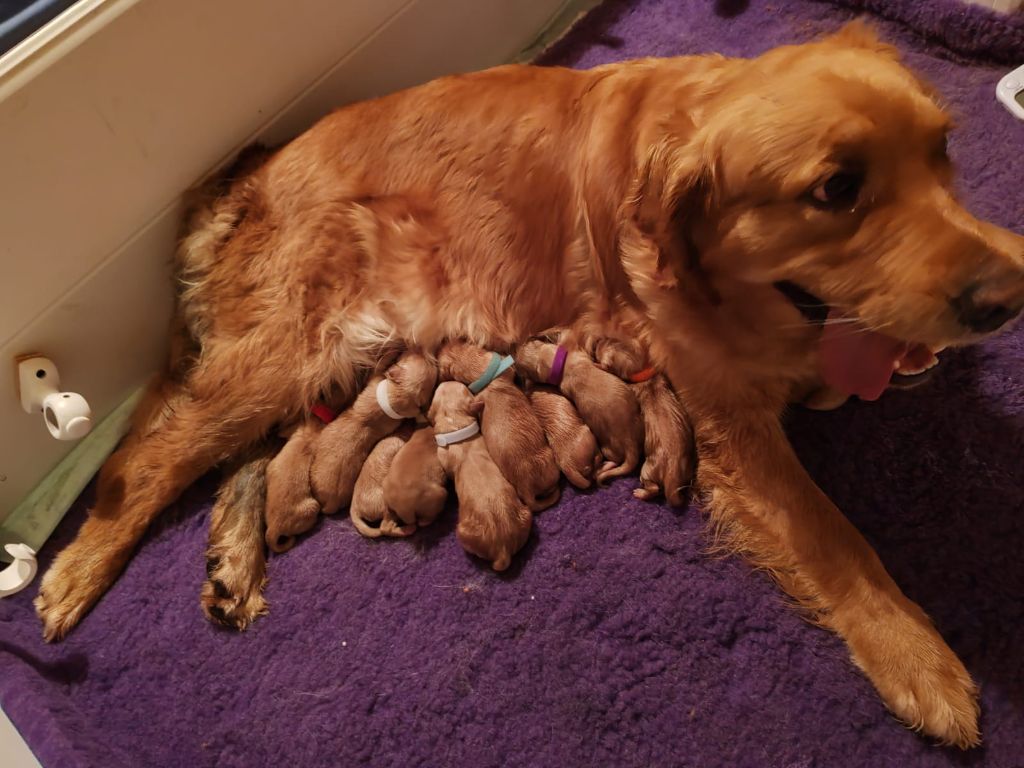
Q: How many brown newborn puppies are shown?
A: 9